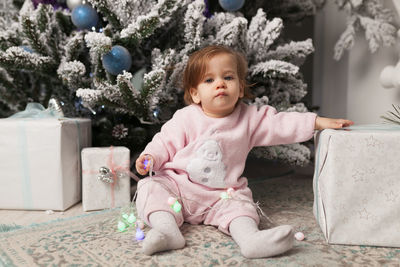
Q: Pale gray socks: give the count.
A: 2